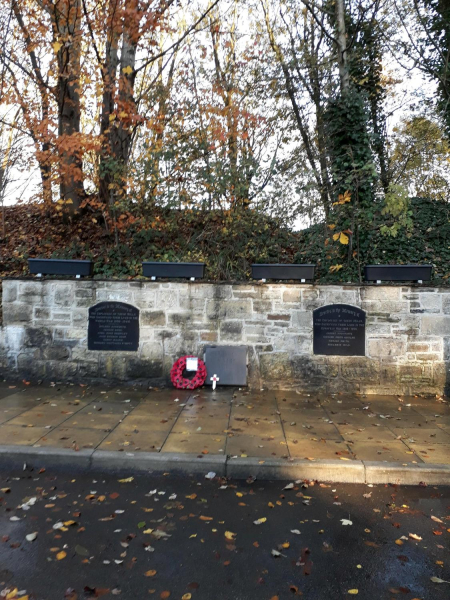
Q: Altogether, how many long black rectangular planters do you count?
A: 4